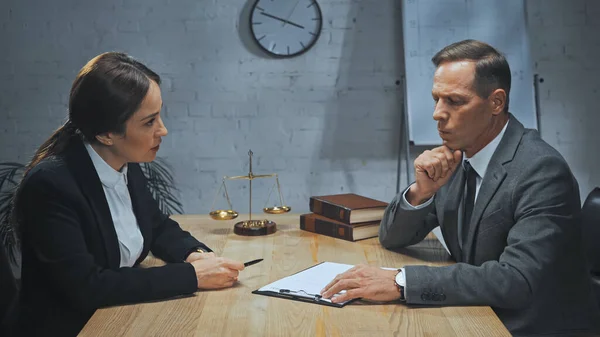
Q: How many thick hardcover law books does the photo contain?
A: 2